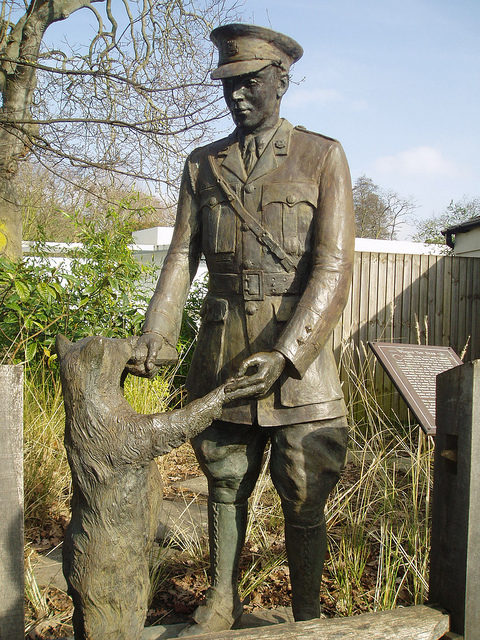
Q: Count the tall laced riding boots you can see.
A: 2